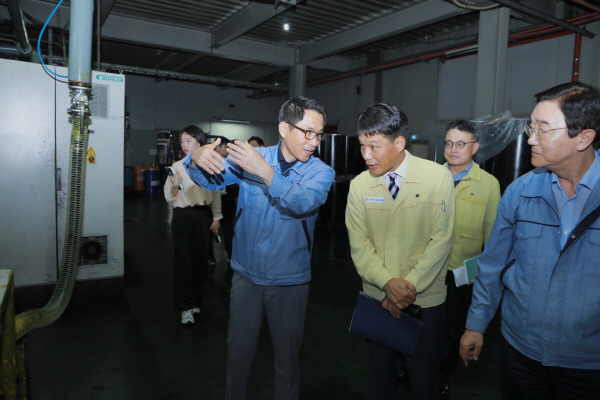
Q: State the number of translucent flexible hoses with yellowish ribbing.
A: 1